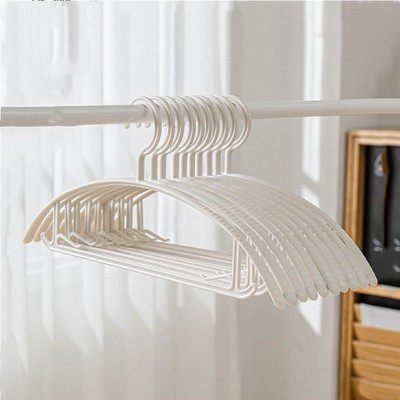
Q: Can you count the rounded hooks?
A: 10